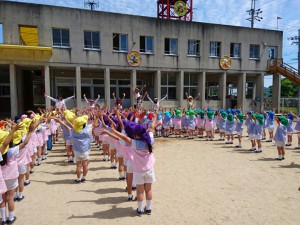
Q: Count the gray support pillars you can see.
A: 12